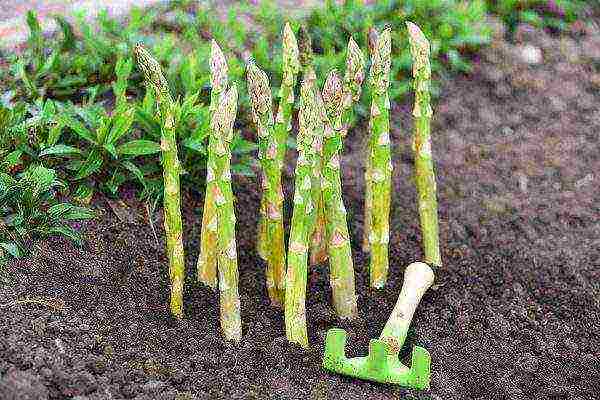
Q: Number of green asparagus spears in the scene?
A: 12